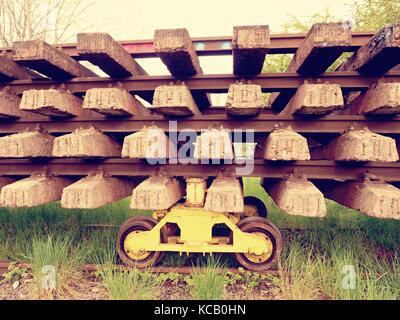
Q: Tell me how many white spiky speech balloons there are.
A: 0